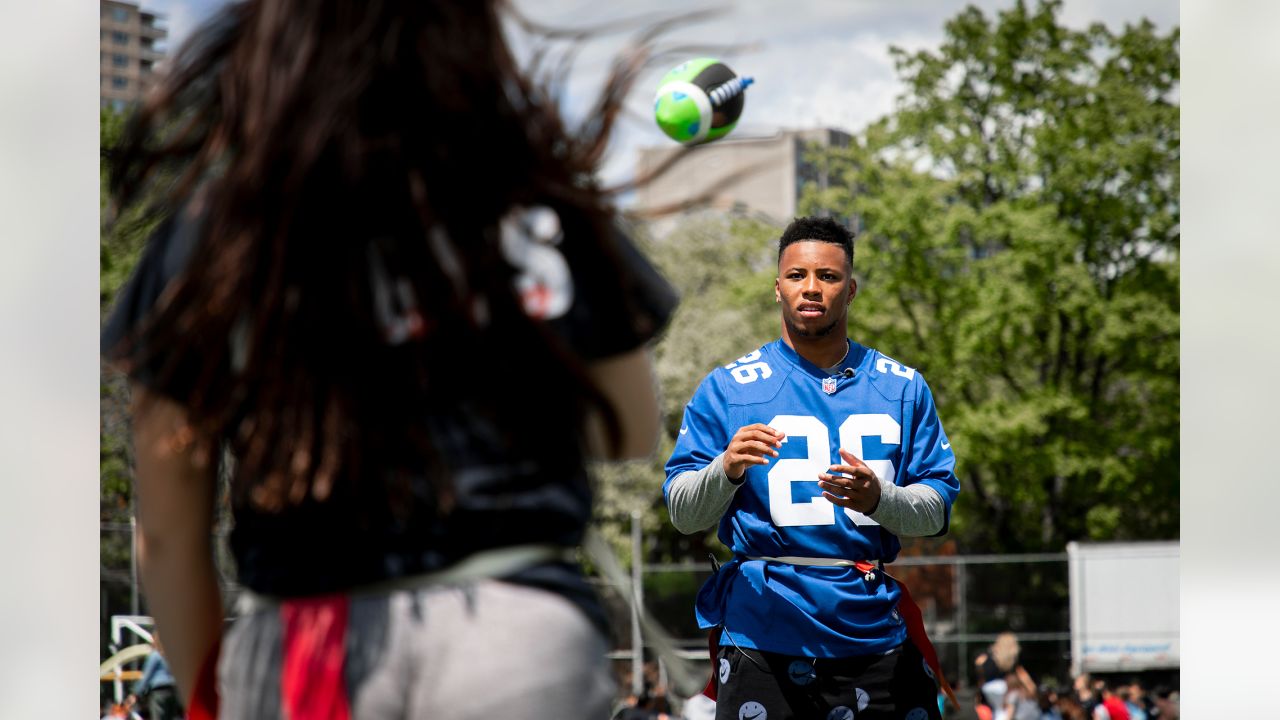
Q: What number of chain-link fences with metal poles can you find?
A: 1